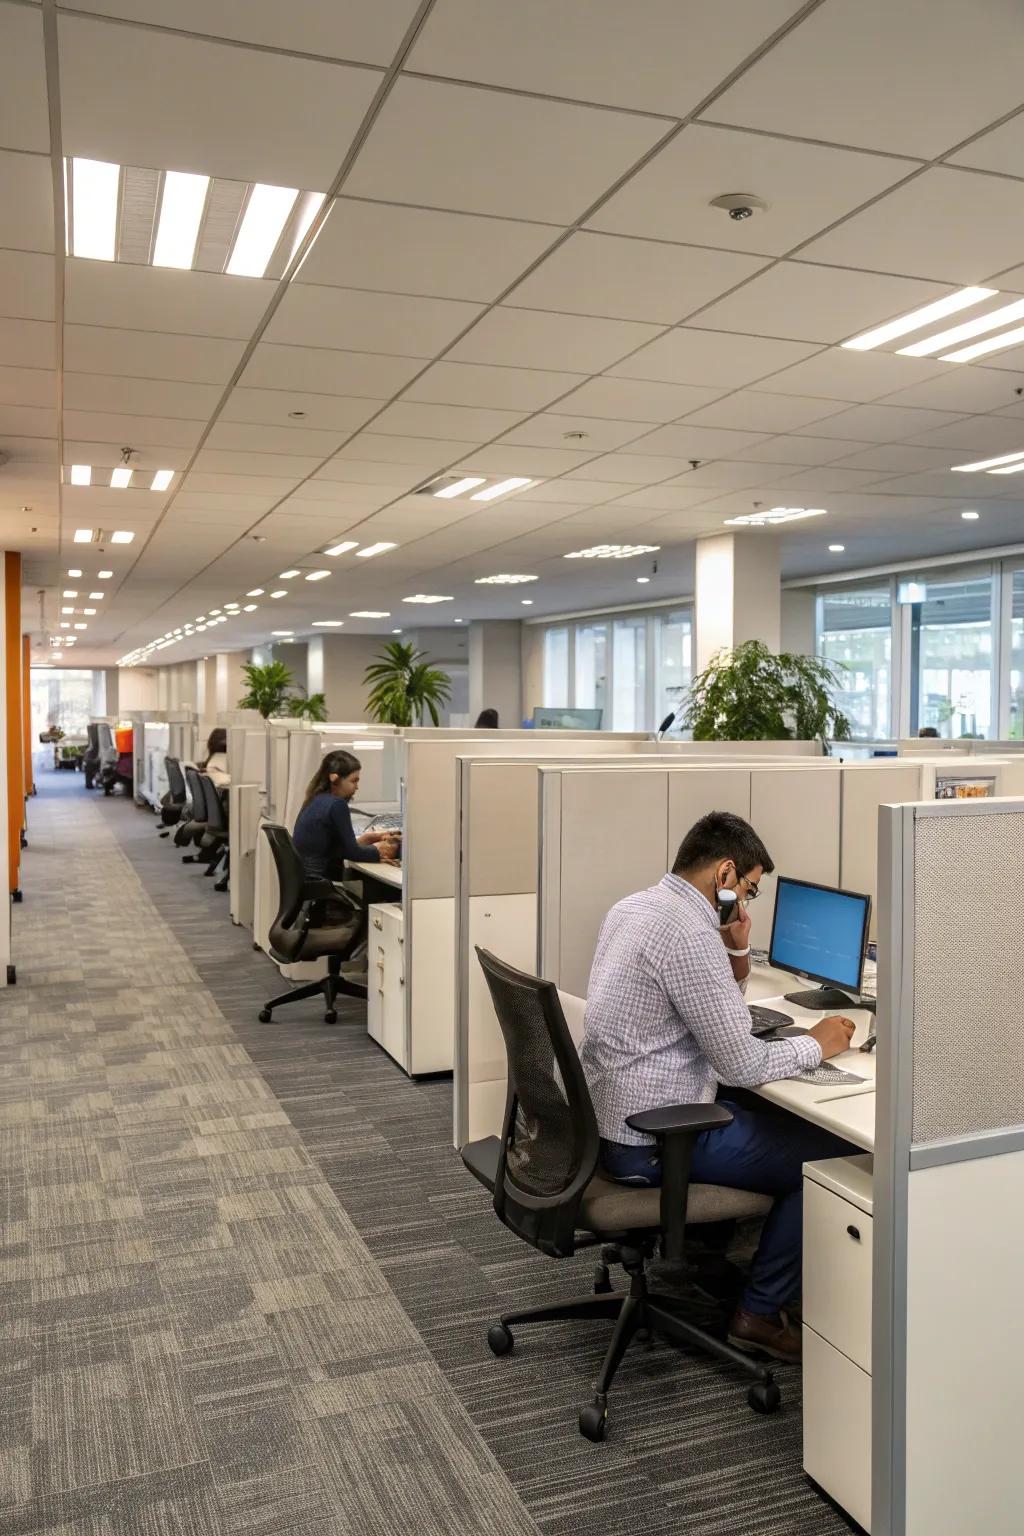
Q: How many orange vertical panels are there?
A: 2